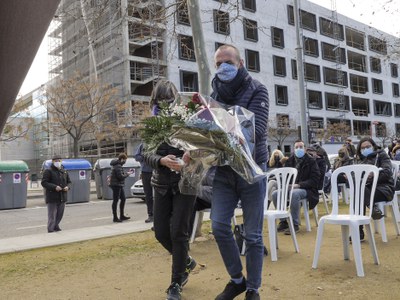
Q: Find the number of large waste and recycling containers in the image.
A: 3